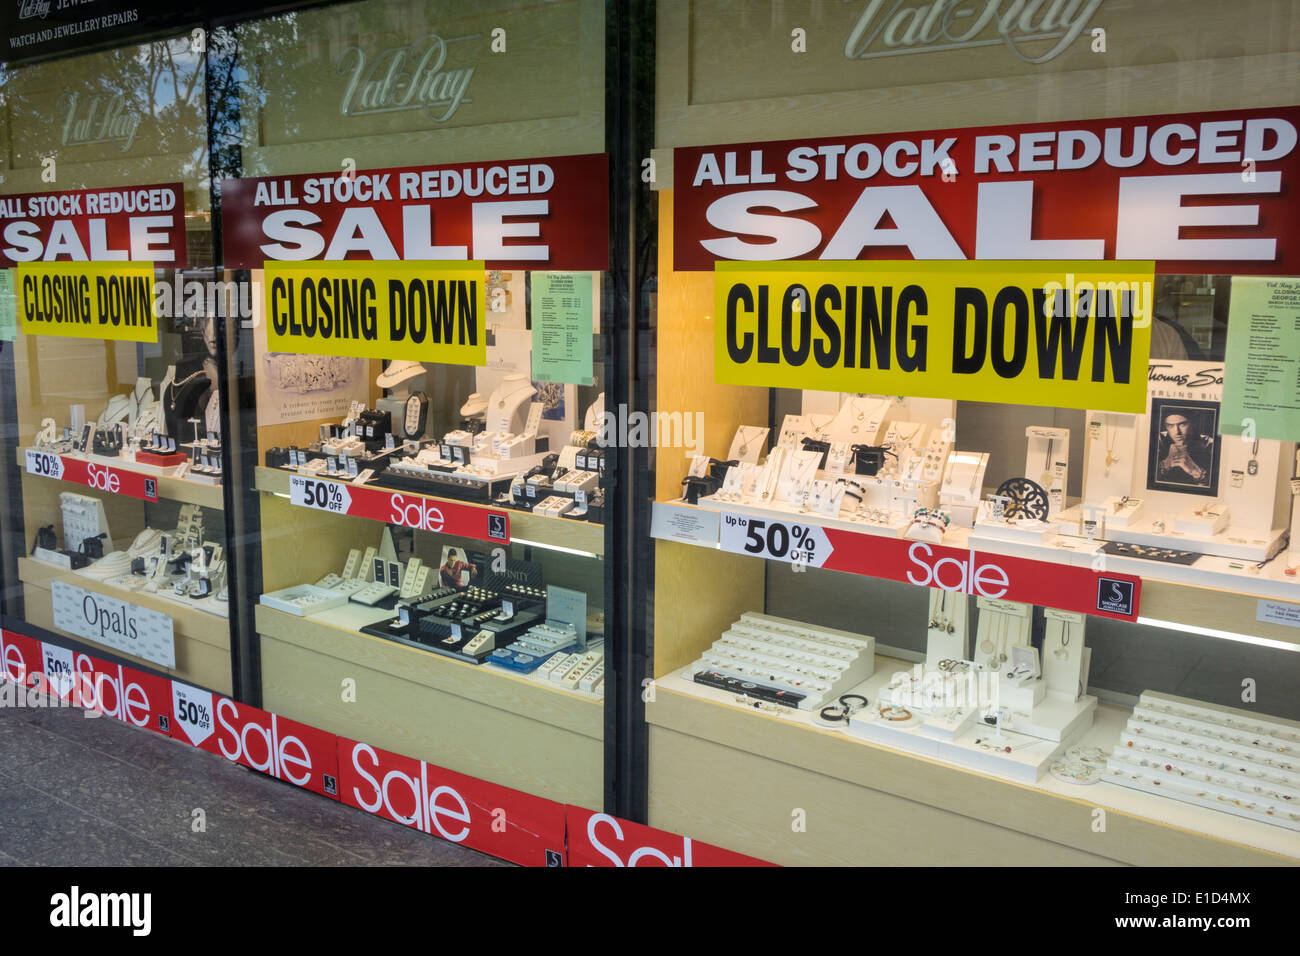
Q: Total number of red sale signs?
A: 11